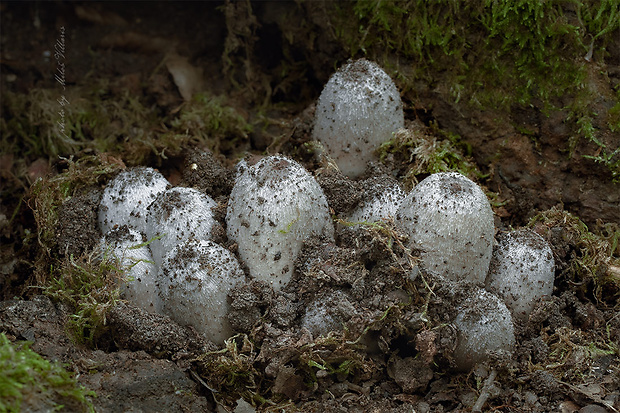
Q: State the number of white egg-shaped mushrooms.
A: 11